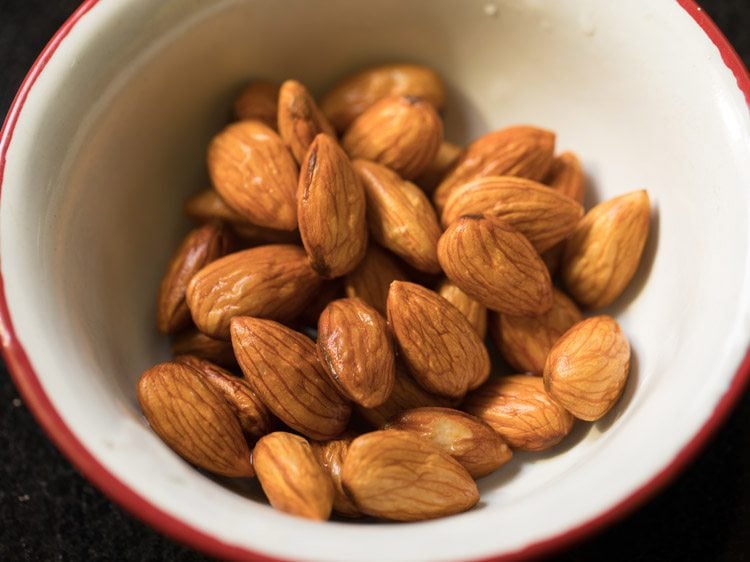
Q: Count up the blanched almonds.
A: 0